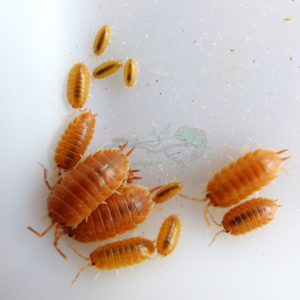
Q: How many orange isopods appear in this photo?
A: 12